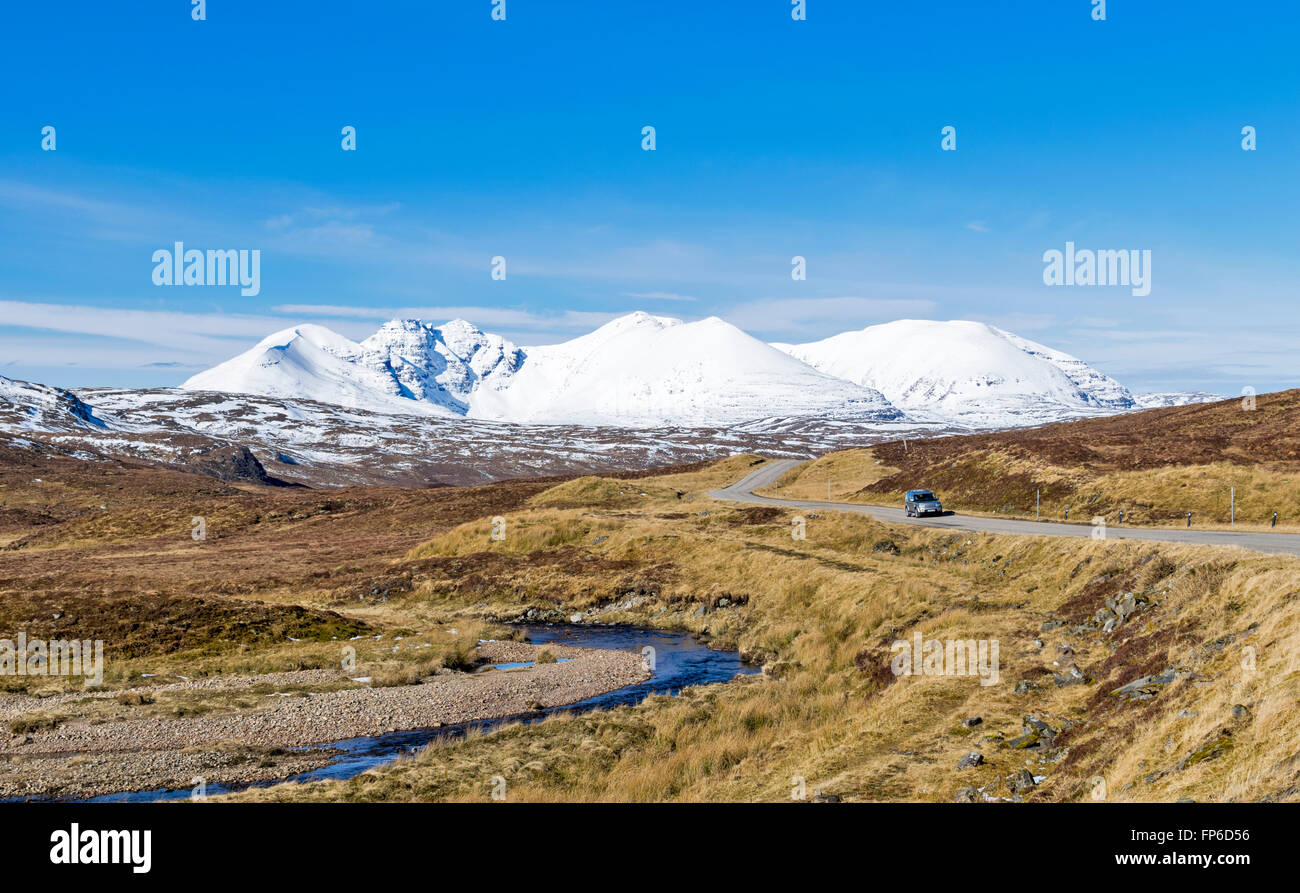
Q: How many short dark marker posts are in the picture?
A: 4